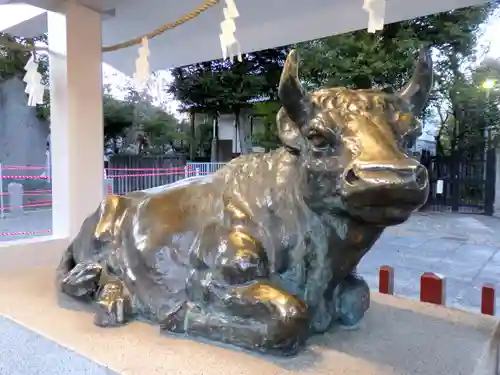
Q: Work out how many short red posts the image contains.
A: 3